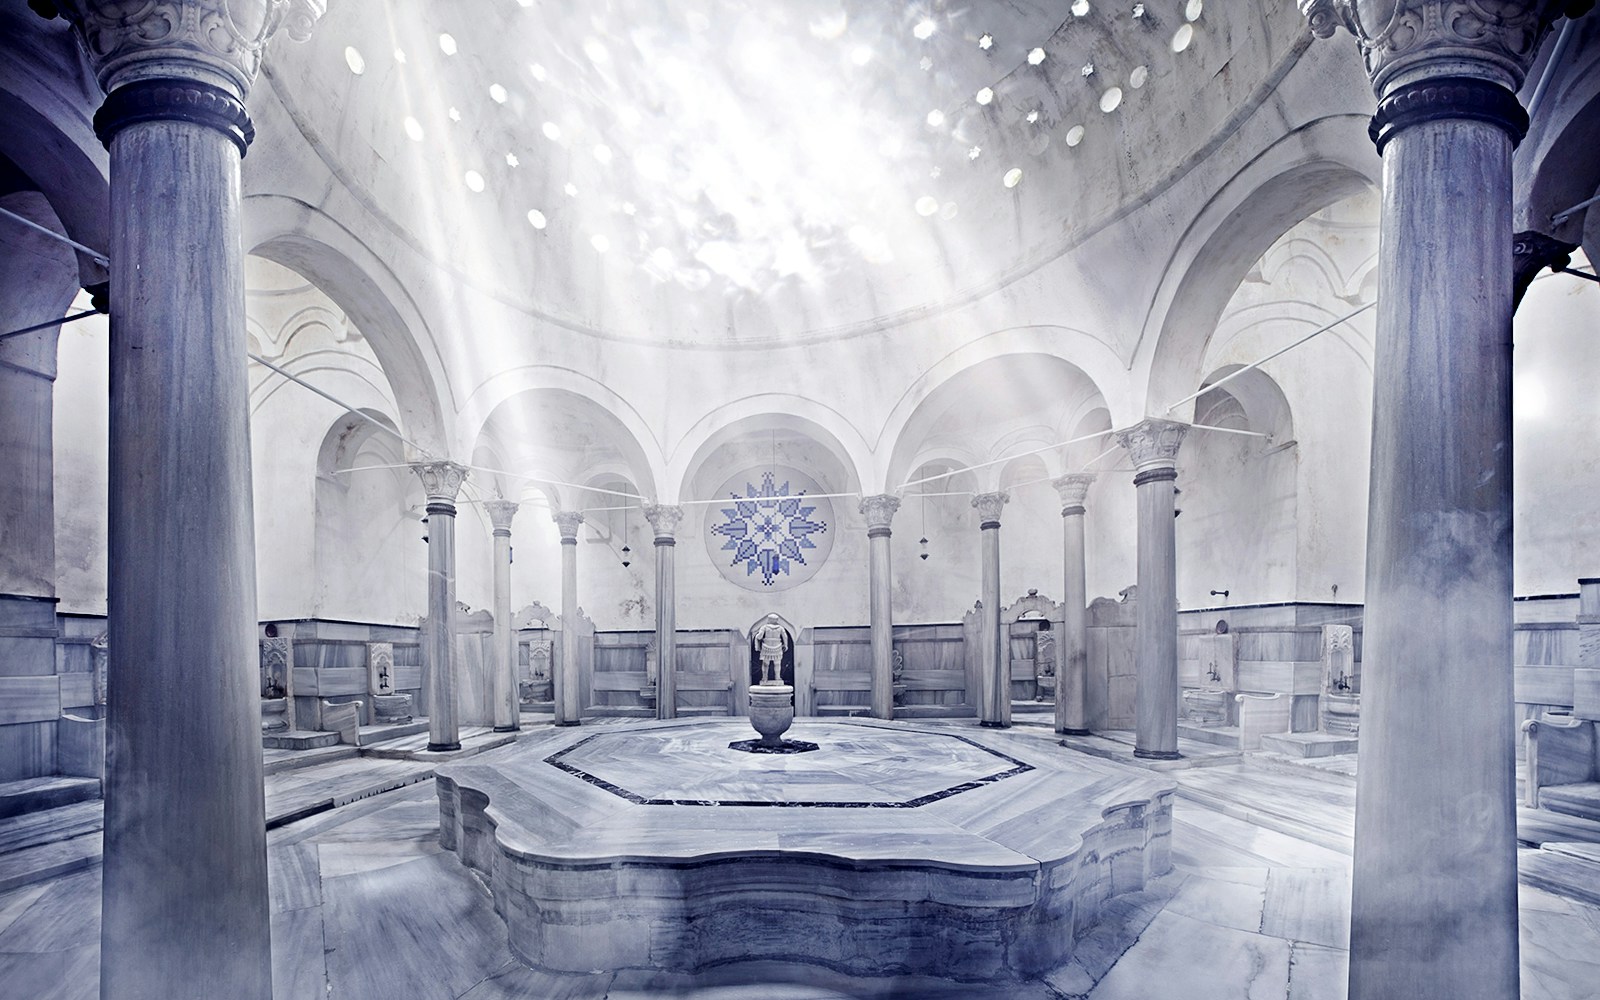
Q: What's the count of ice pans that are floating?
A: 0